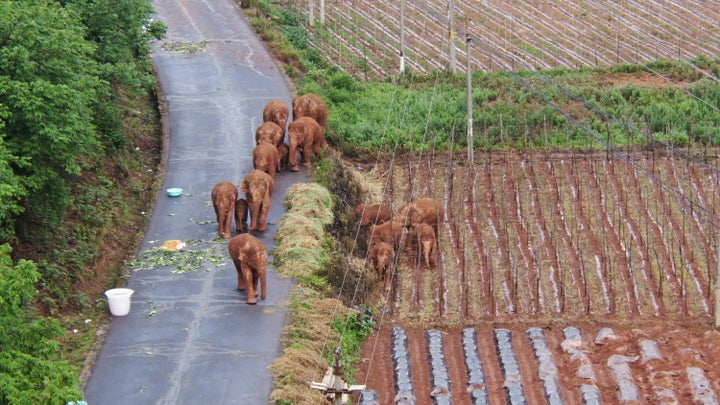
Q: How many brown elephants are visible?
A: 15